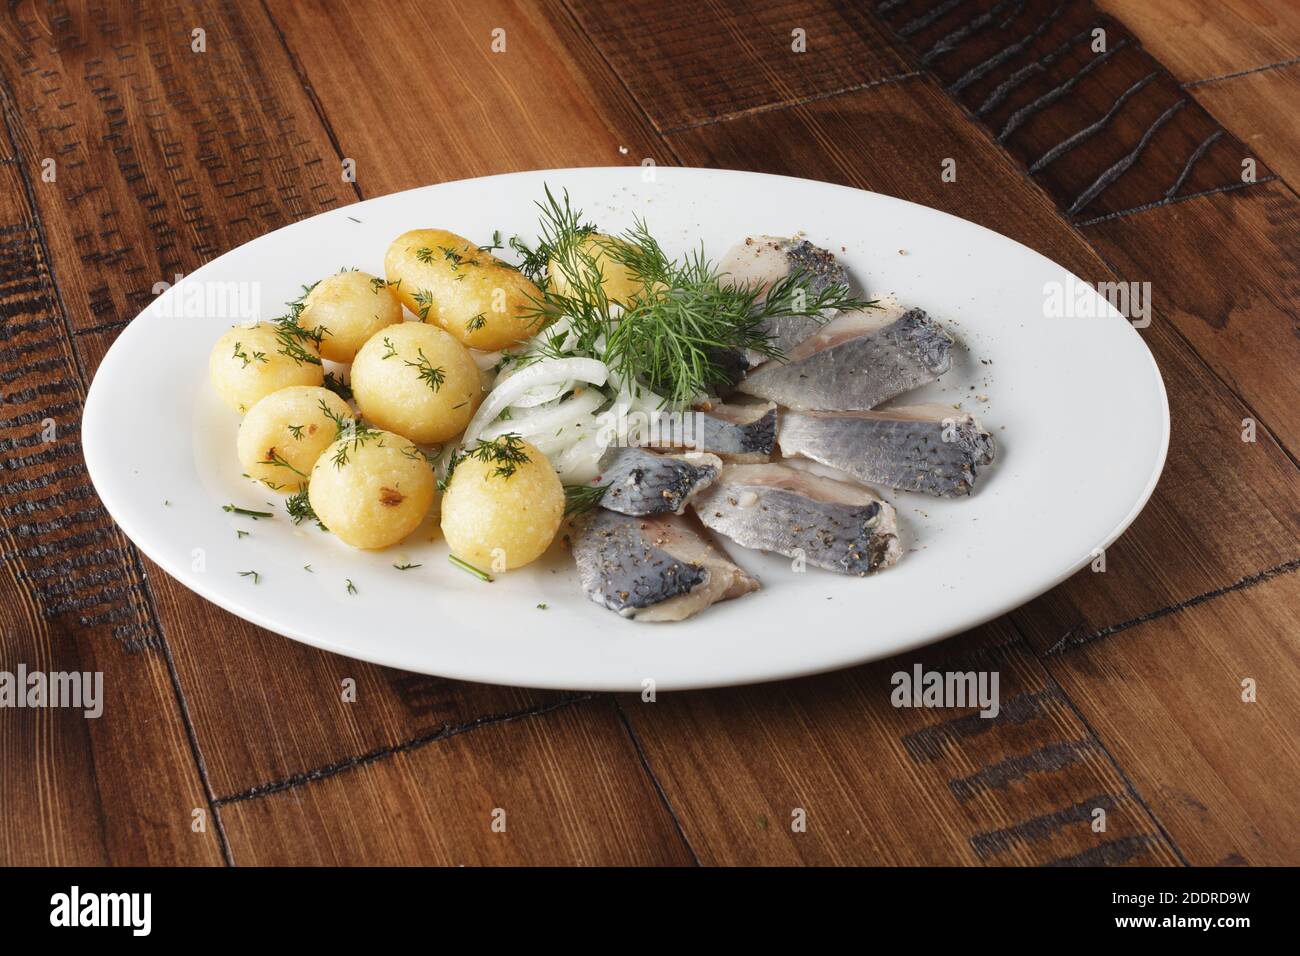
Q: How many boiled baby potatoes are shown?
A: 8